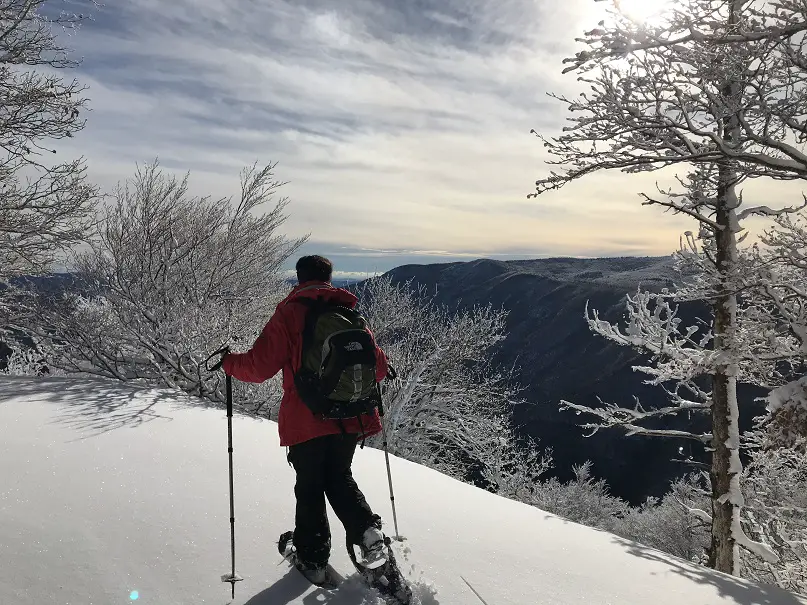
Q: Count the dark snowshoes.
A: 2